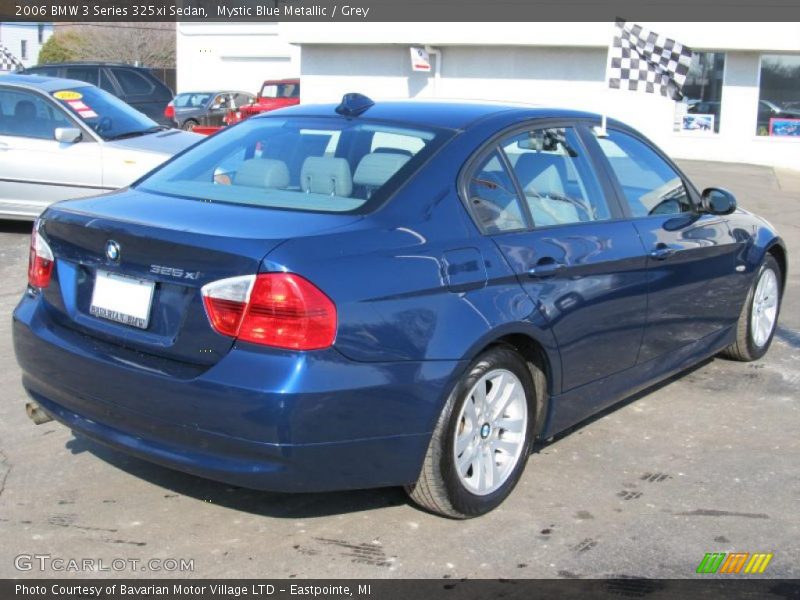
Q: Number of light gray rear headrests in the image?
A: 3